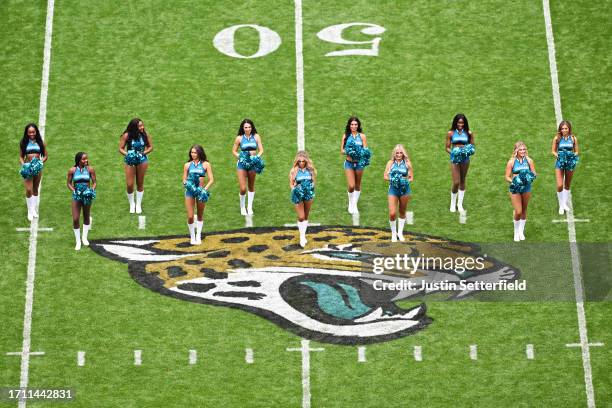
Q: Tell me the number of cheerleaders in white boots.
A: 11